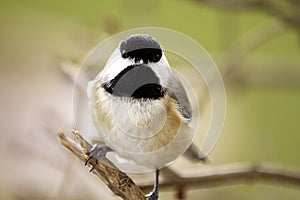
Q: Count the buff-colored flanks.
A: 2